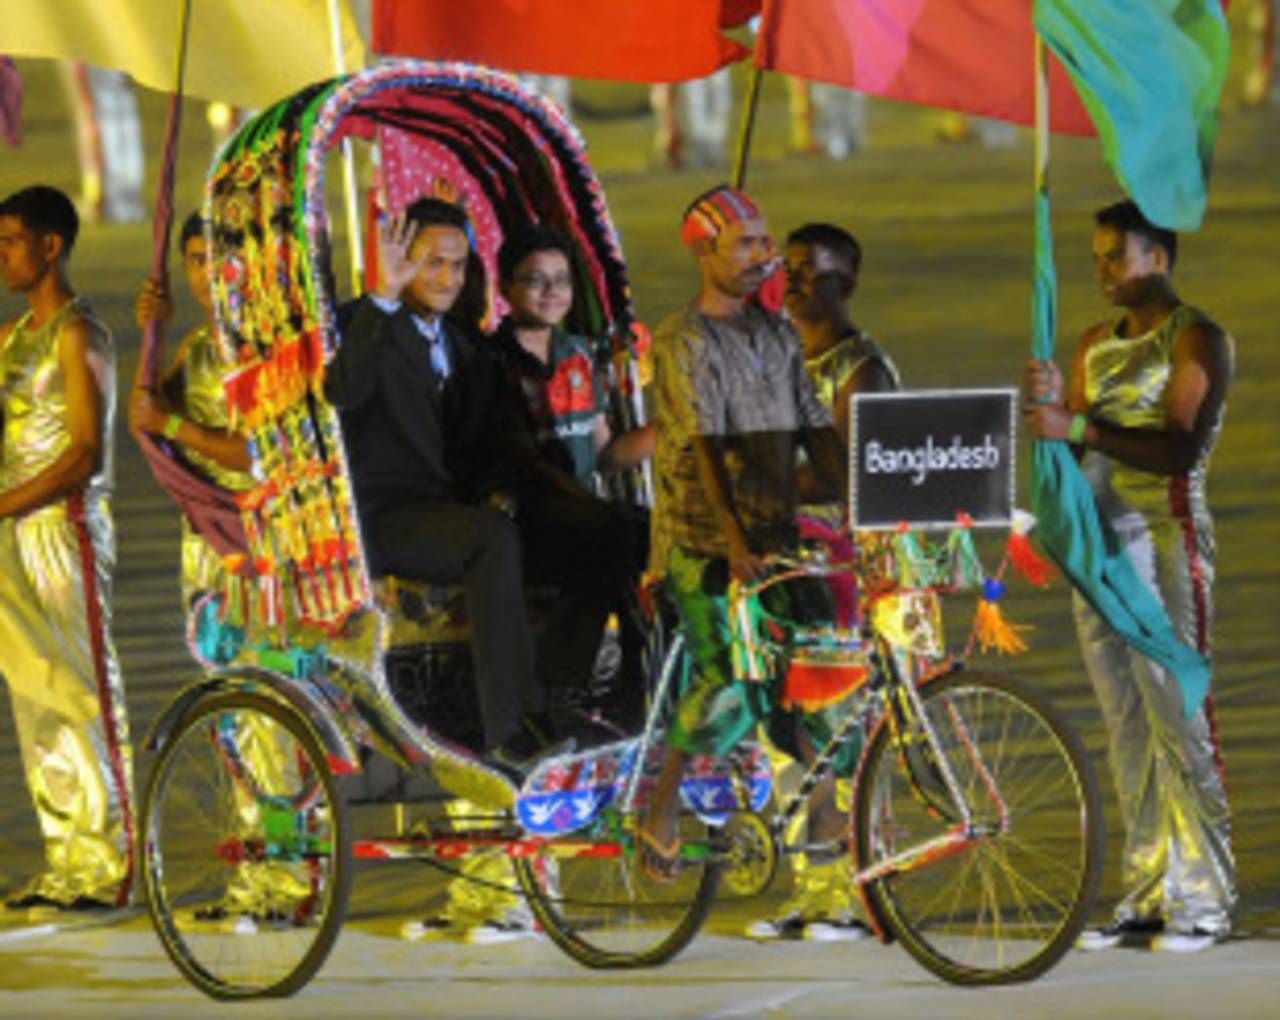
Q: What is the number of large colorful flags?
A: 4